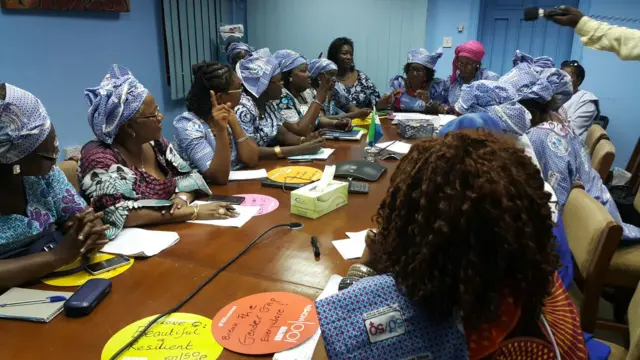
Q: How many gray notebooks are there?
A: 1